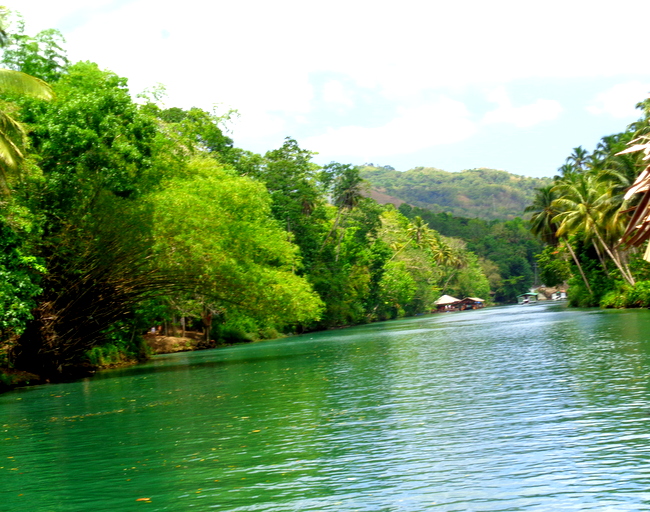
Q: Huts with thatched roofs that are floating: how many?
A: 2